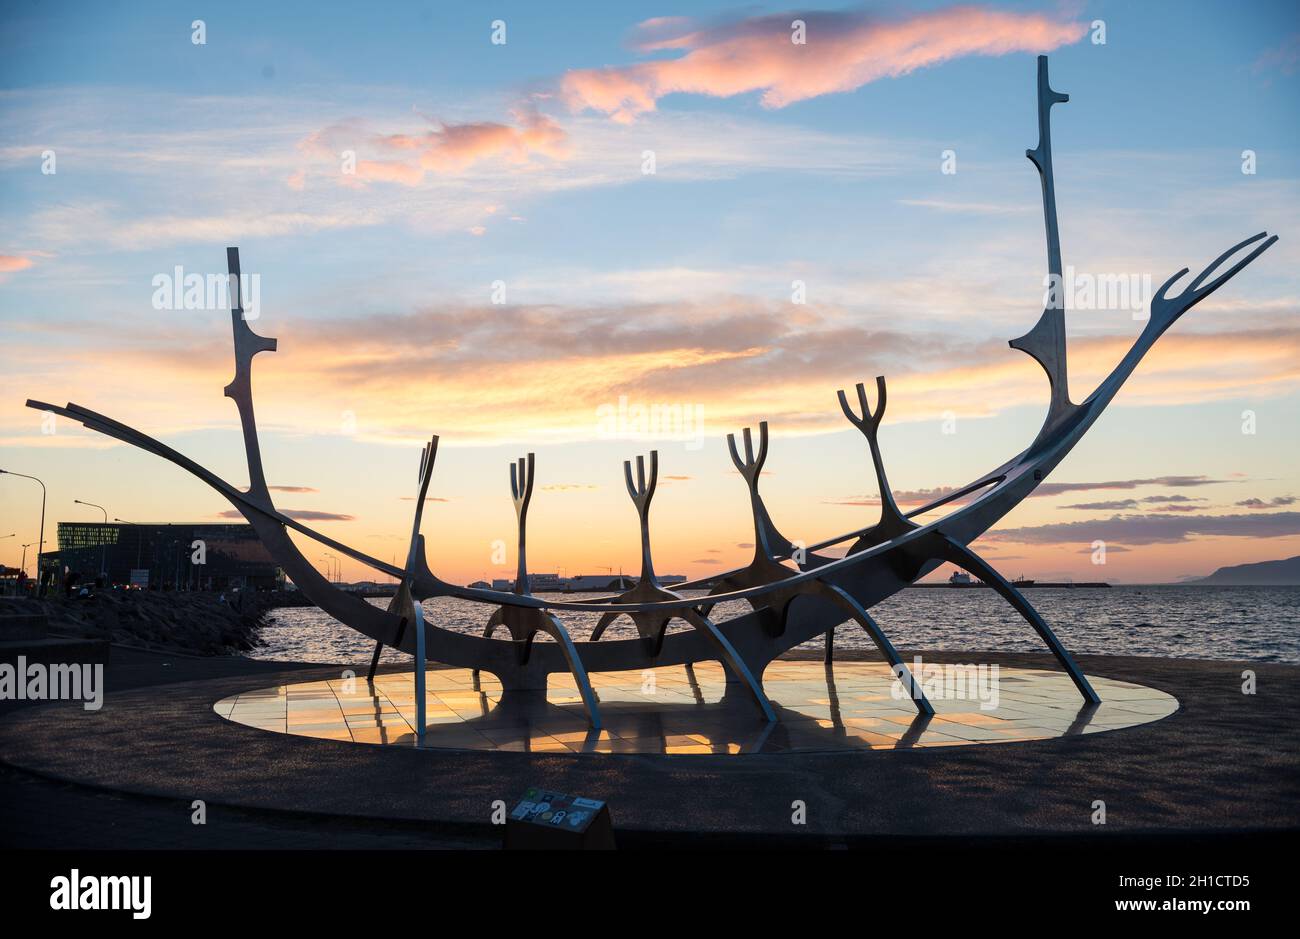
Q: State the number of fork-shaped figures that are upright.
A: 5